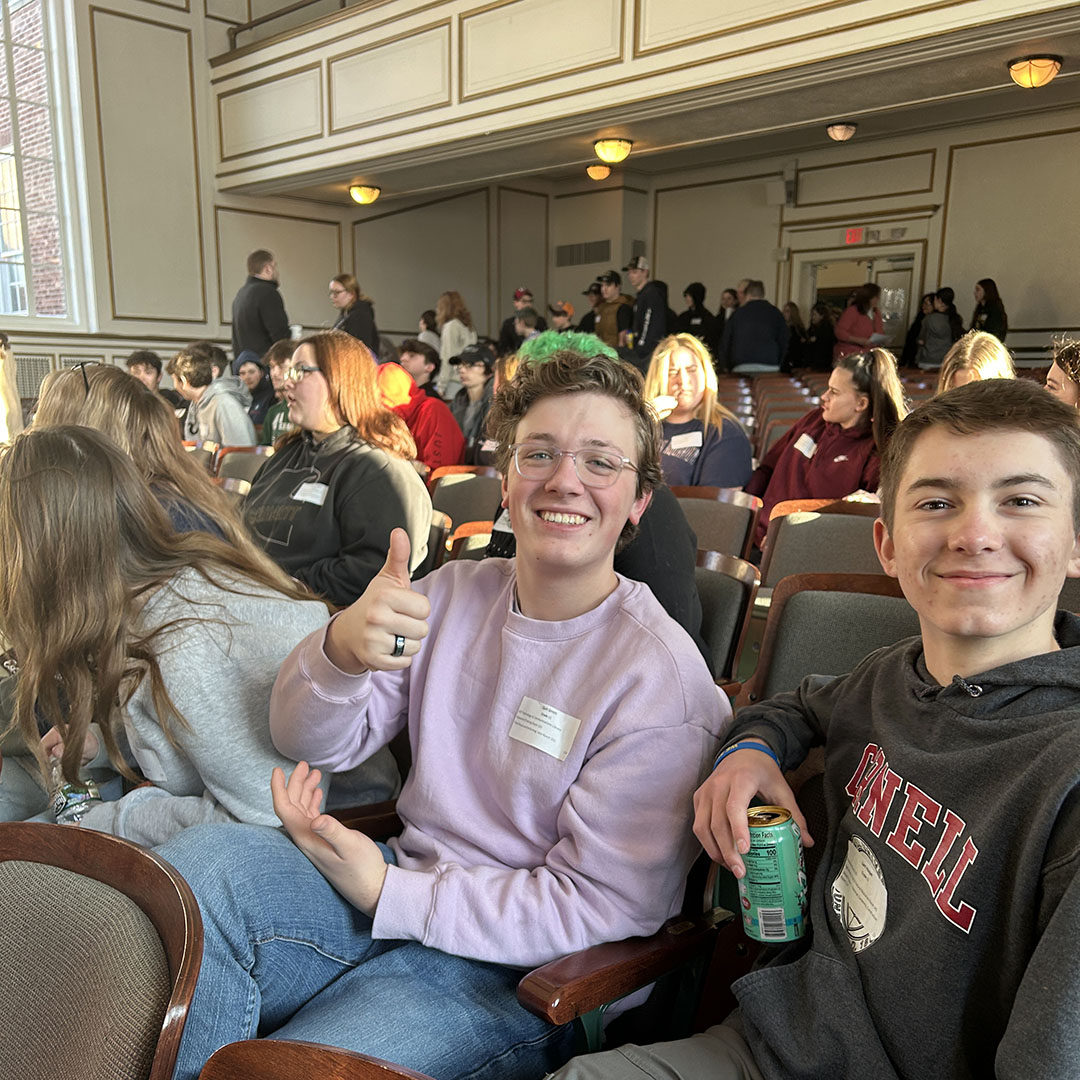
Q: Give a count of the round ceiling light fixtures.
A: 5